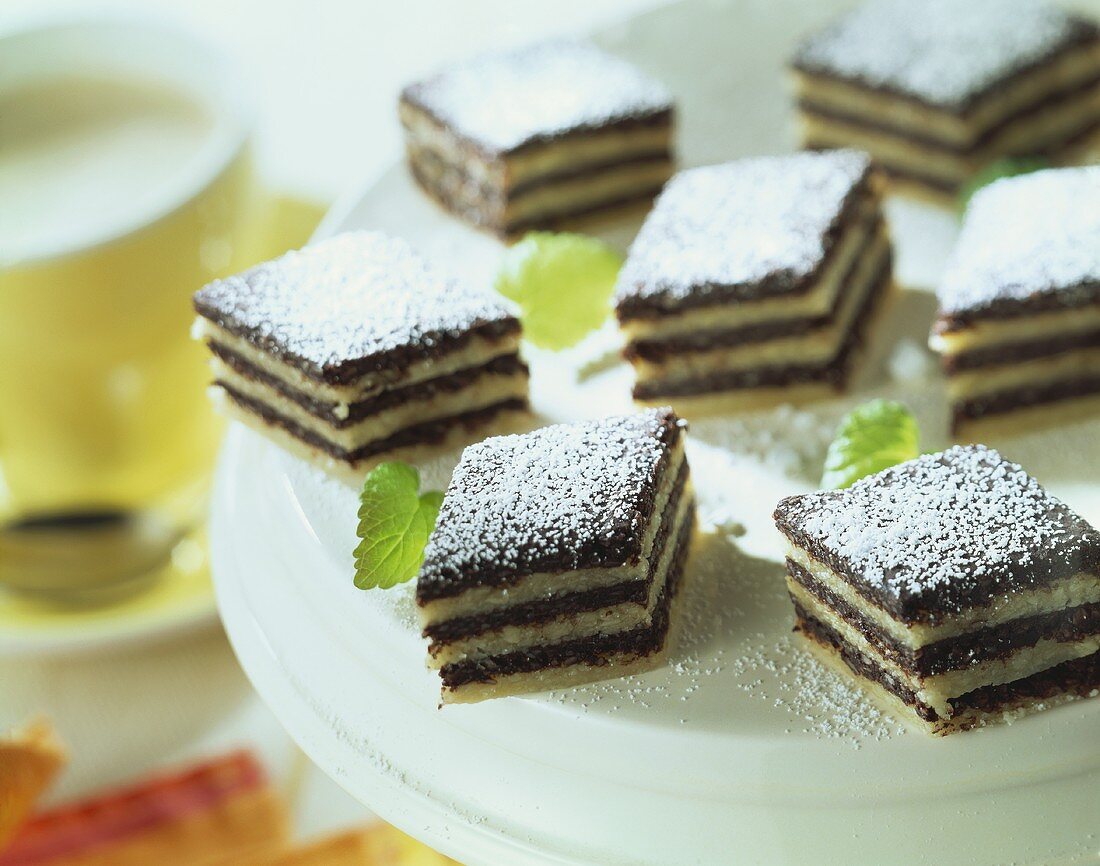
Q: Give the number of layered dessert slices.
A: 7